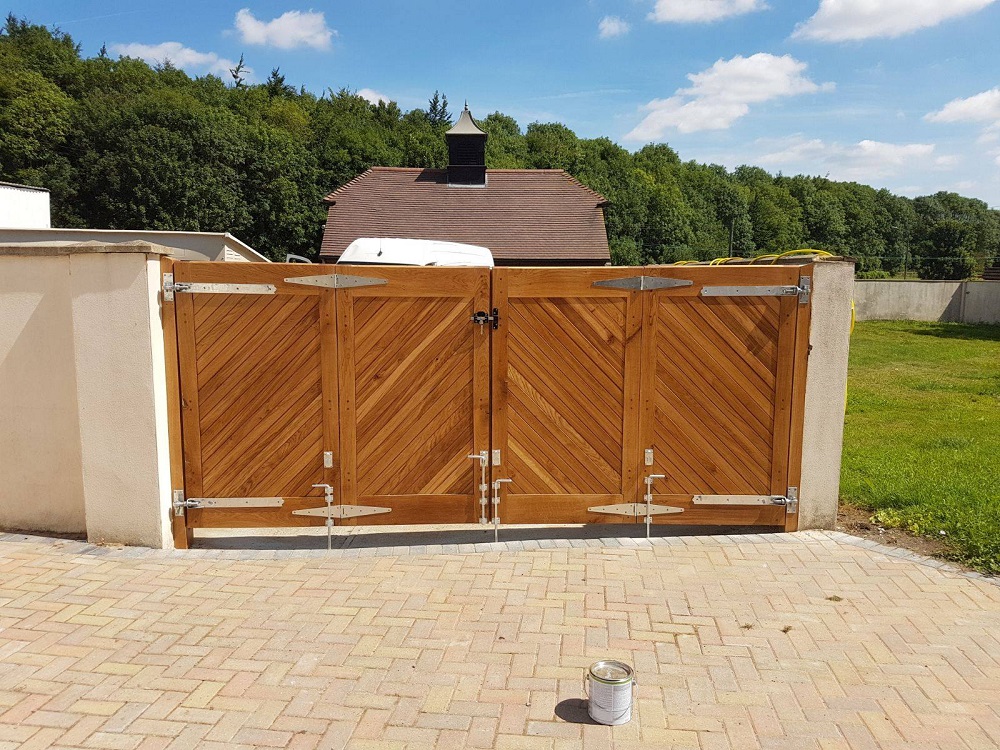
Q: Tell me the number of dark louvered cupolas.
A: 1